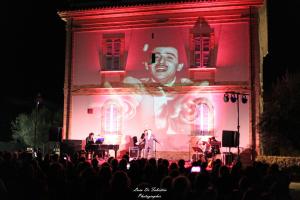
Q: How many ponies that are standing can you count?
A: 0